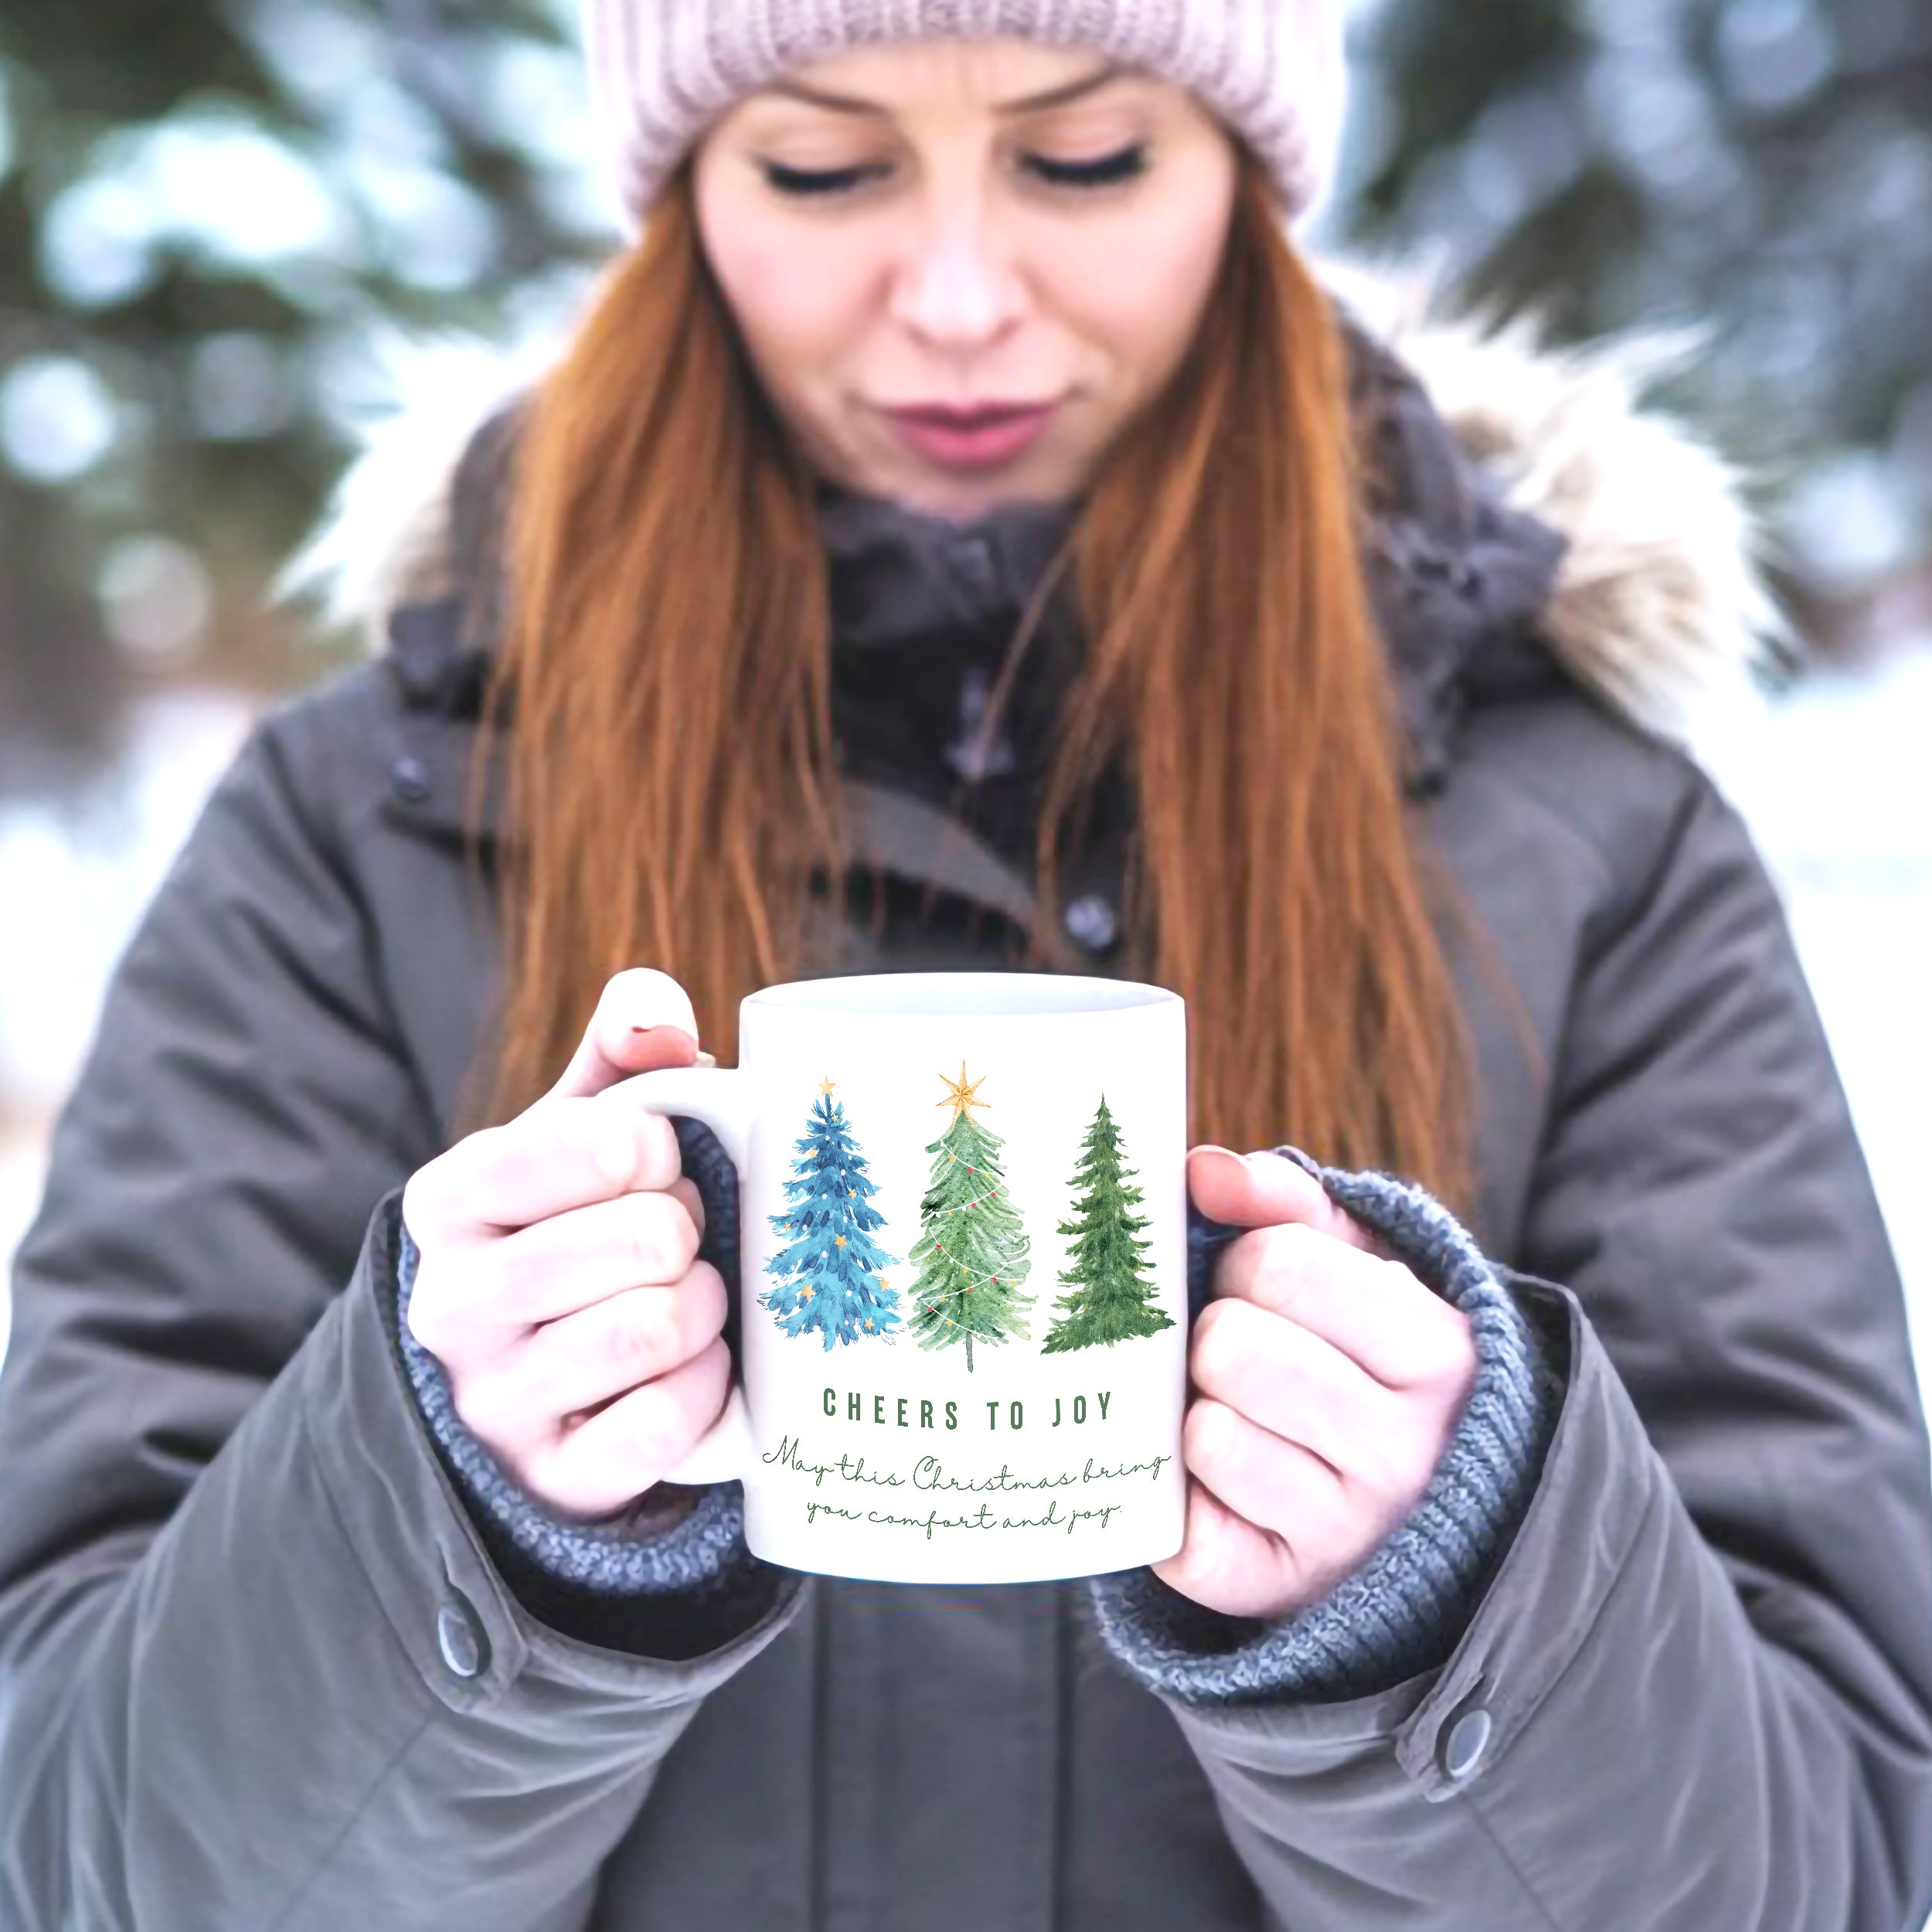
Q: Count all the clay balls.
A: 0